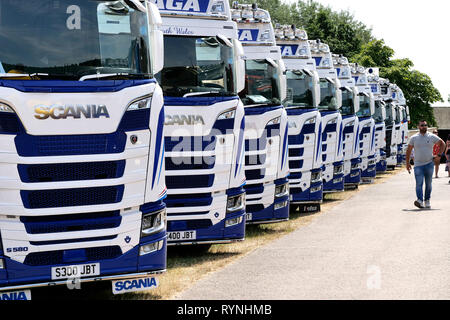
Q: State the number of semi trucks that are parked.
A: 11